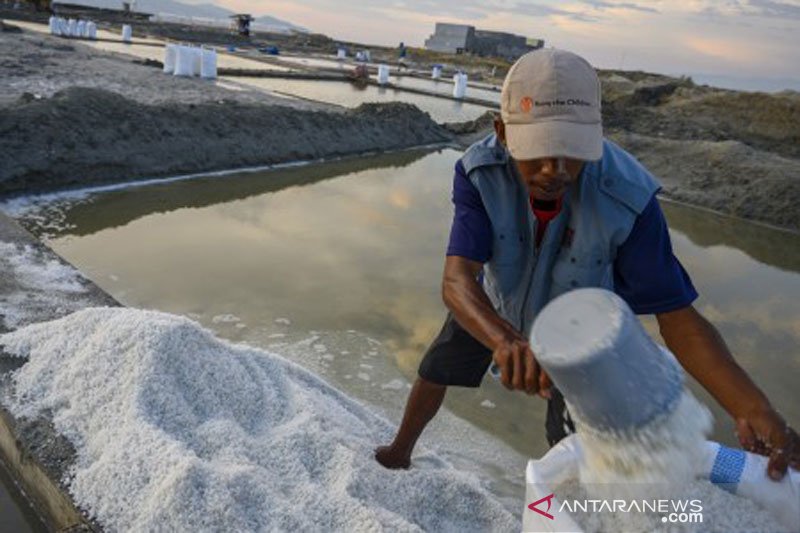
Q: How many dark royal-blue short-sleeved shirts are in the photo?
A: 1